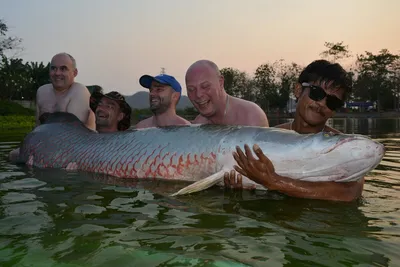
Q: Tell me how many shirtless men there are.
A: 5